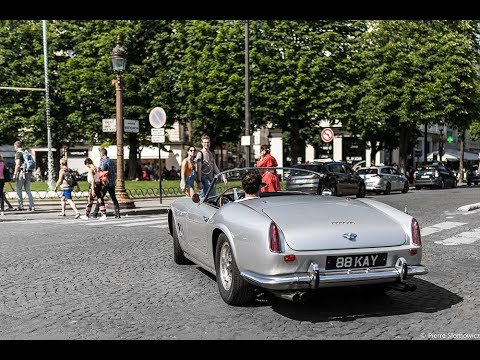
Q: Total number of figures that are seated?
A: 1